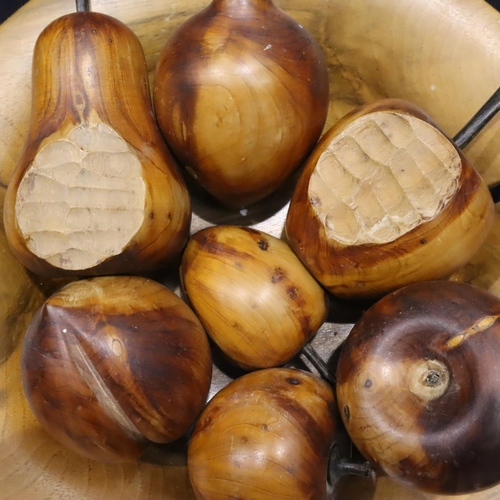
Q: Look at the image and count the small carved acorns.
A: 0